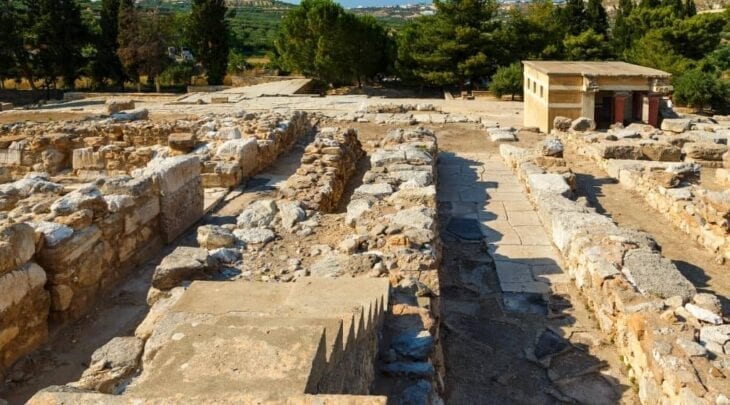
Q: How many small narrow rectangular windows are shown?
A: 3